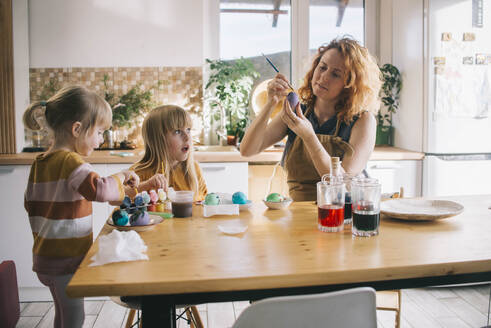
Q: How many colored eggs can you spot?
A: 6